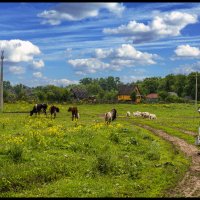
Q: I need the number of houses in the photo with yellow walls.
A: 1